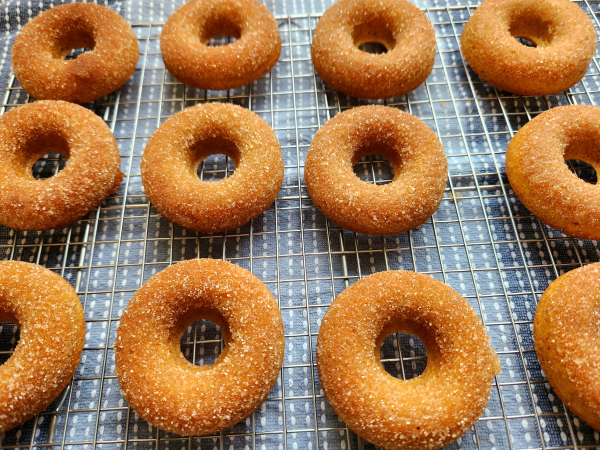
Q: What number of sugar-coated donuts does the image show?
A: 12